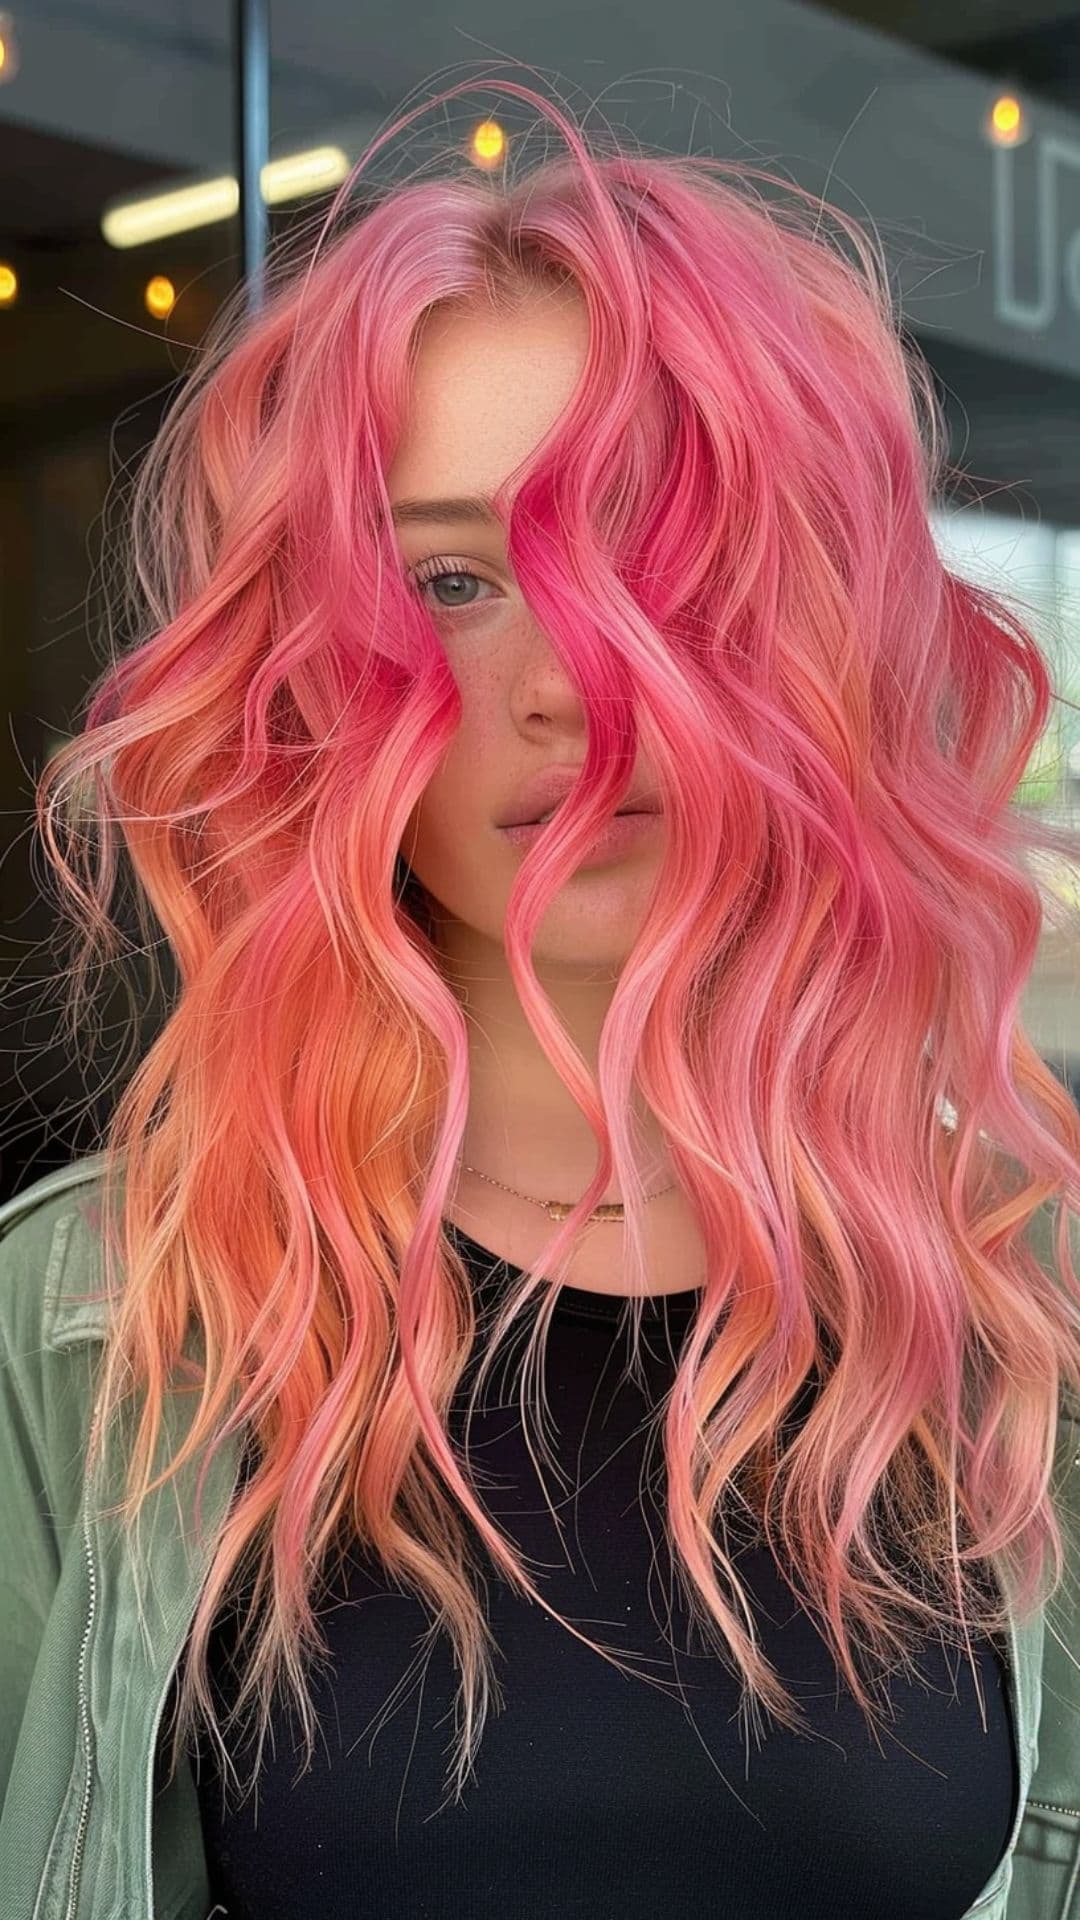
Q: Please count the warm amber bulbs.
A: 5